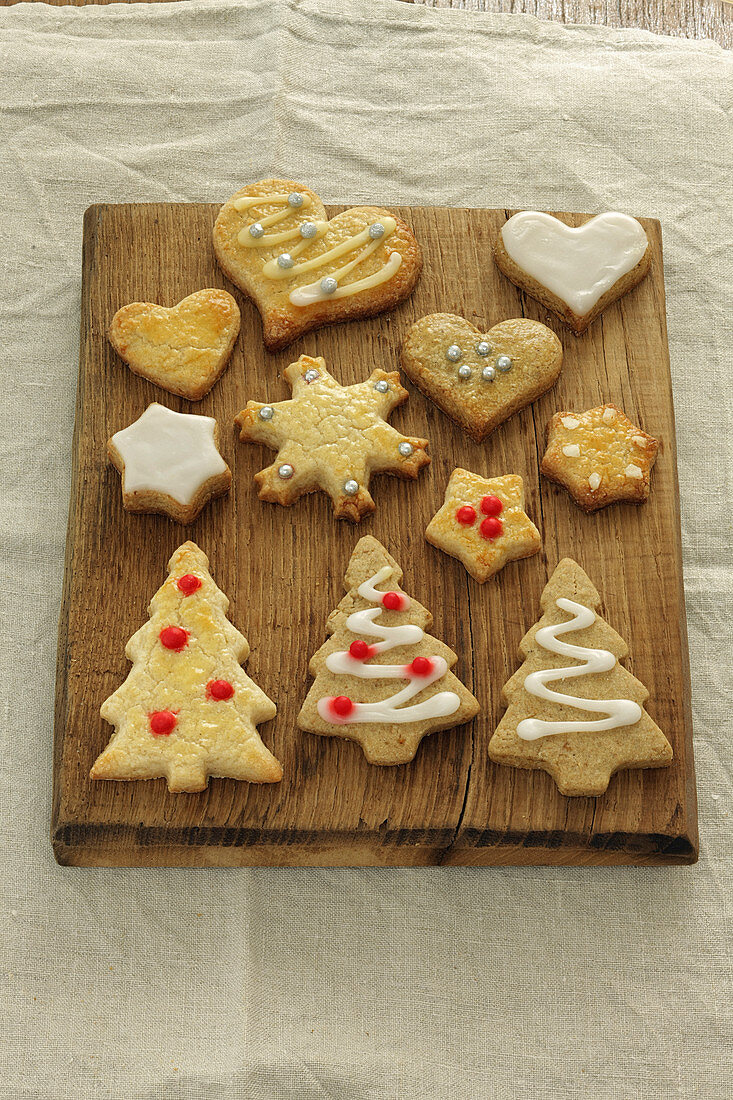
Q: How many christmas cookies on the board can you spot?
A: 11